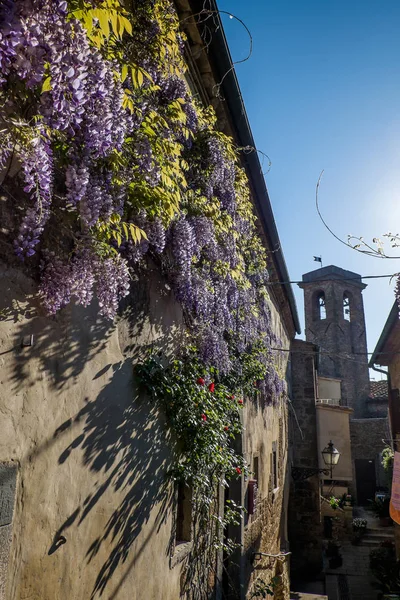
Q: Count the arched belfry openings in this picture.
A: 2